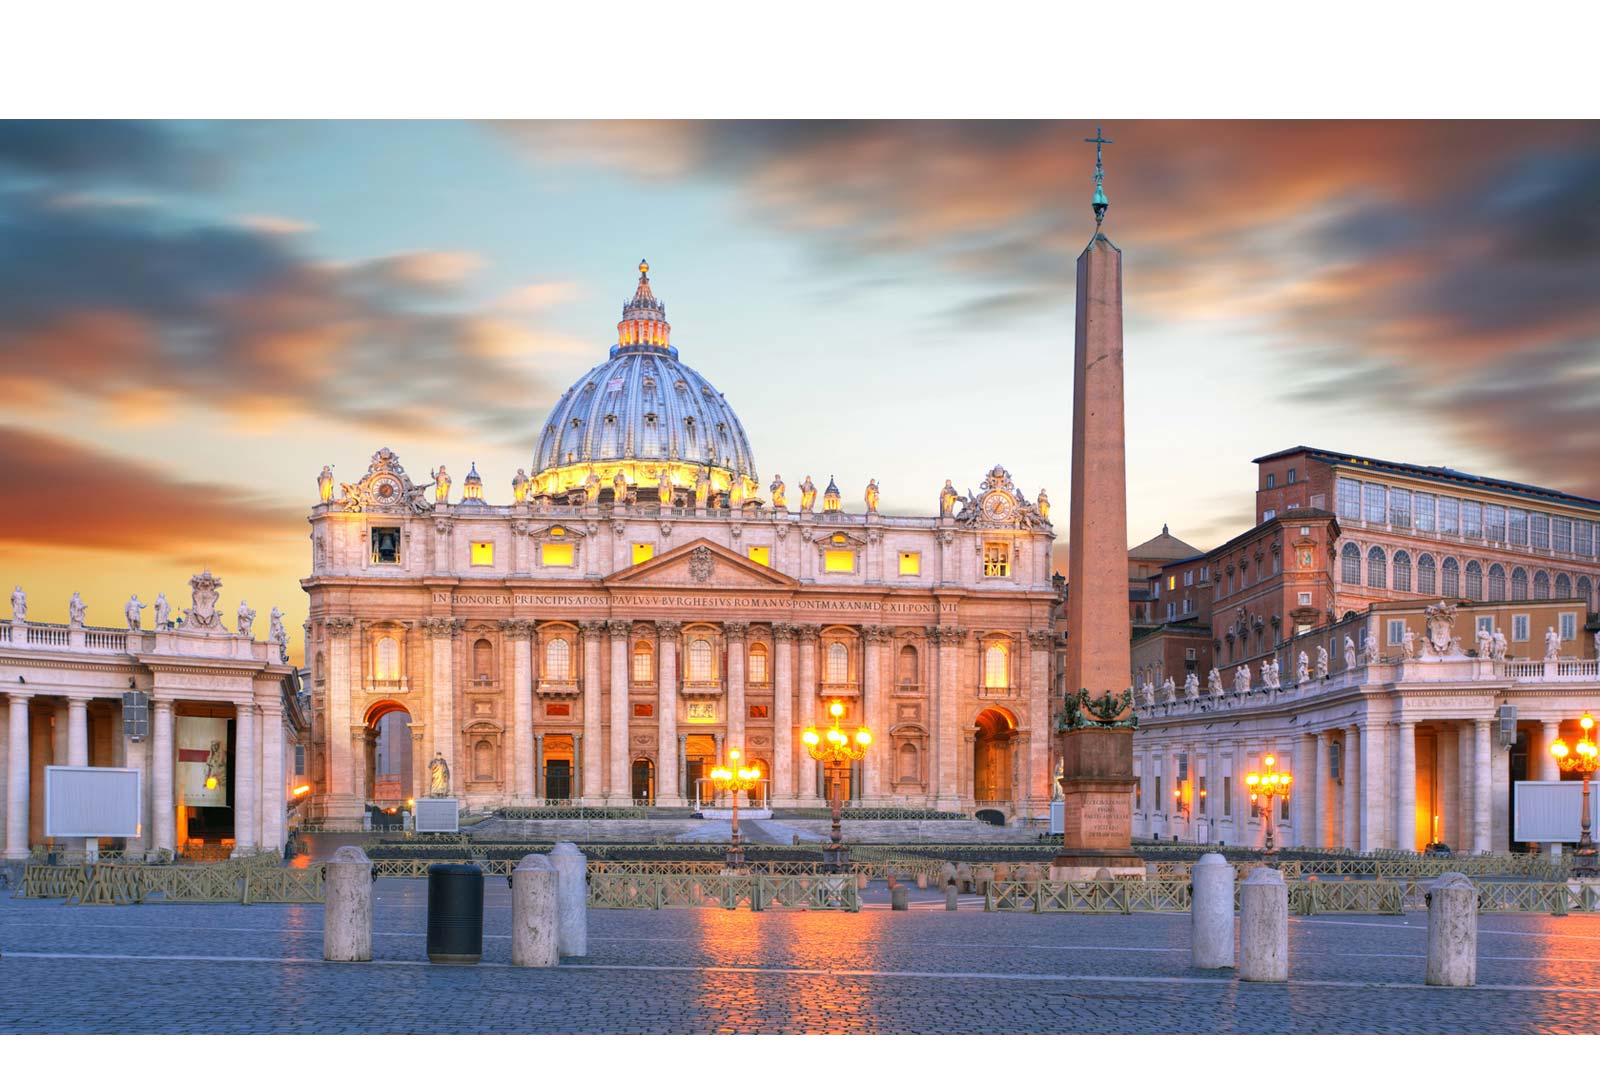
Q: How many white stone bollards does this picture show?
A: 6